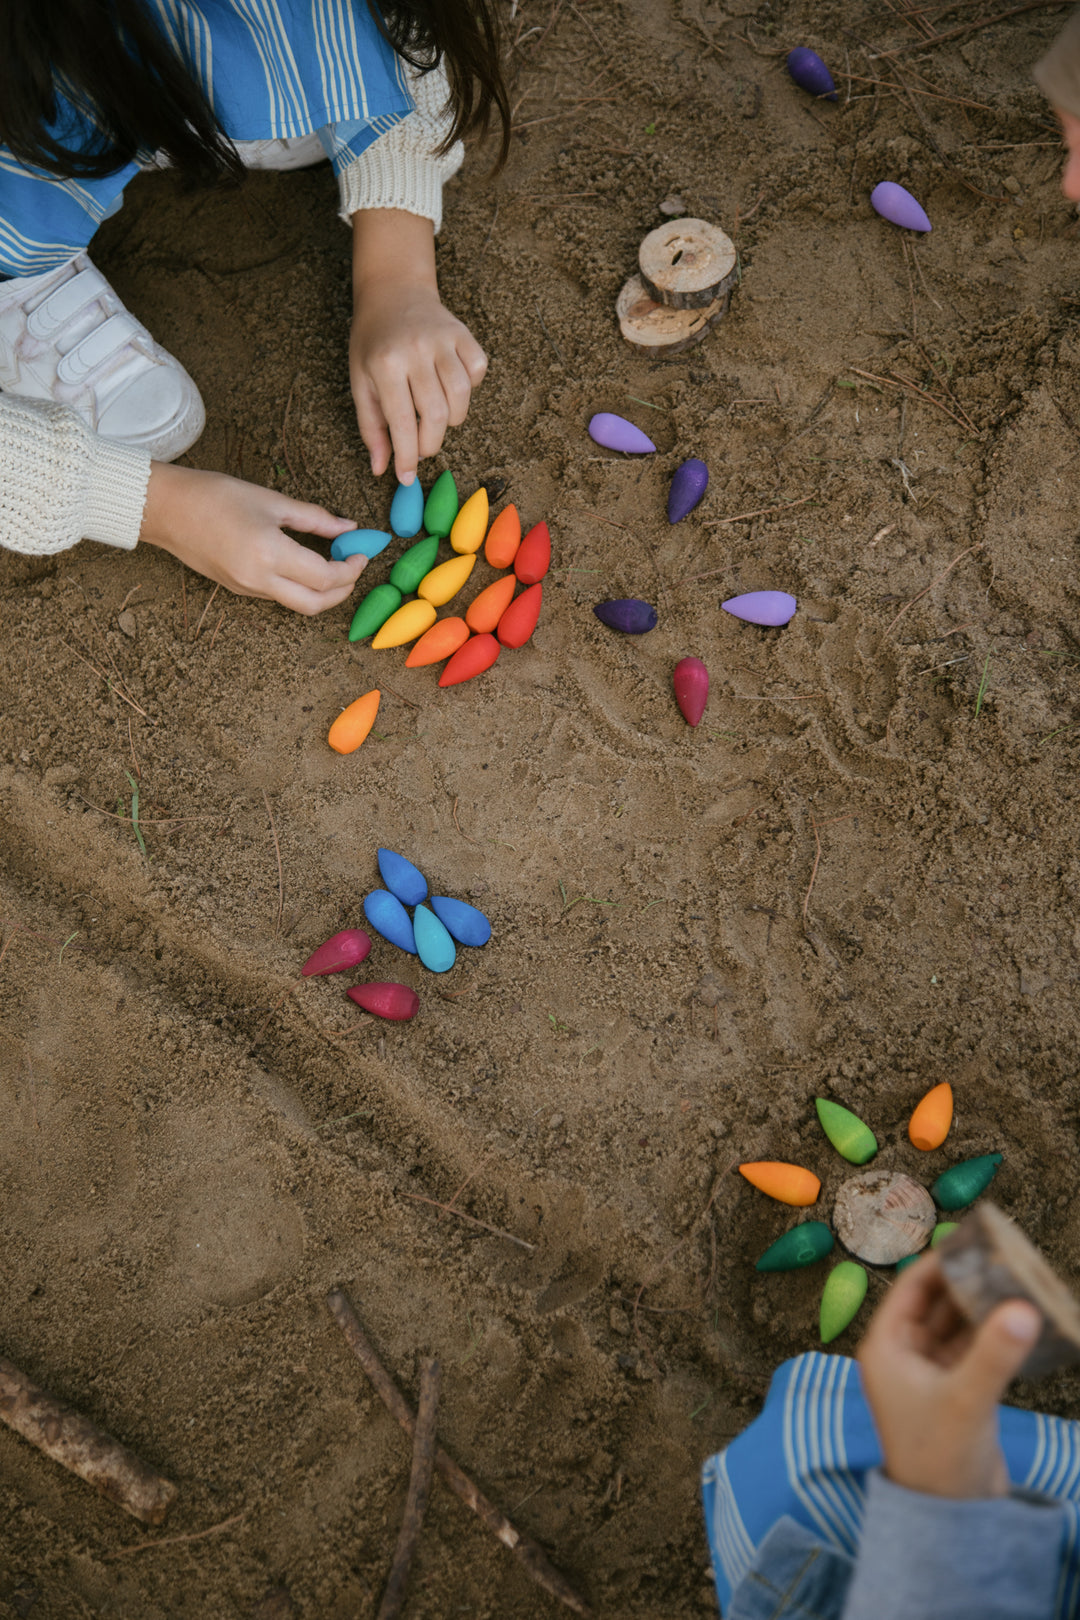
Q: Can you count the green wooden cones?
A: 9